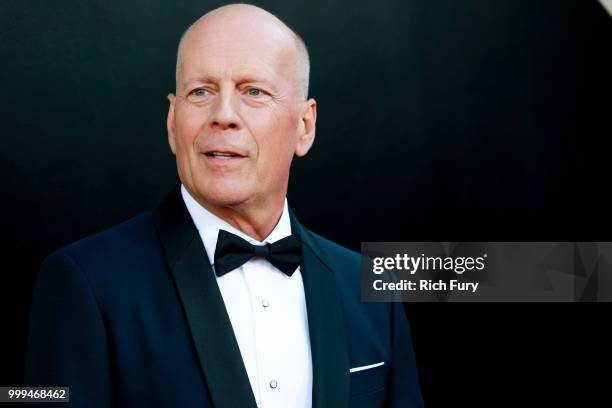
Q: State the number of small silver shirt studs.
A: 2